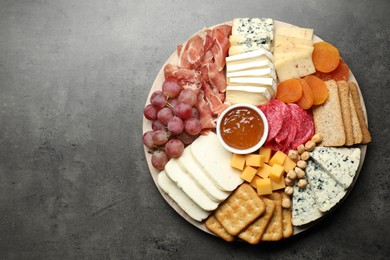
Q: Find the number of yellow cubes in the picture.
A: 11